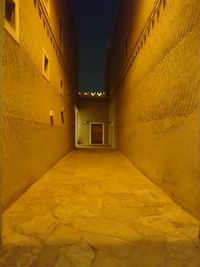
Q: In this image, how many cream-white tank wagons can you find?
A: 0